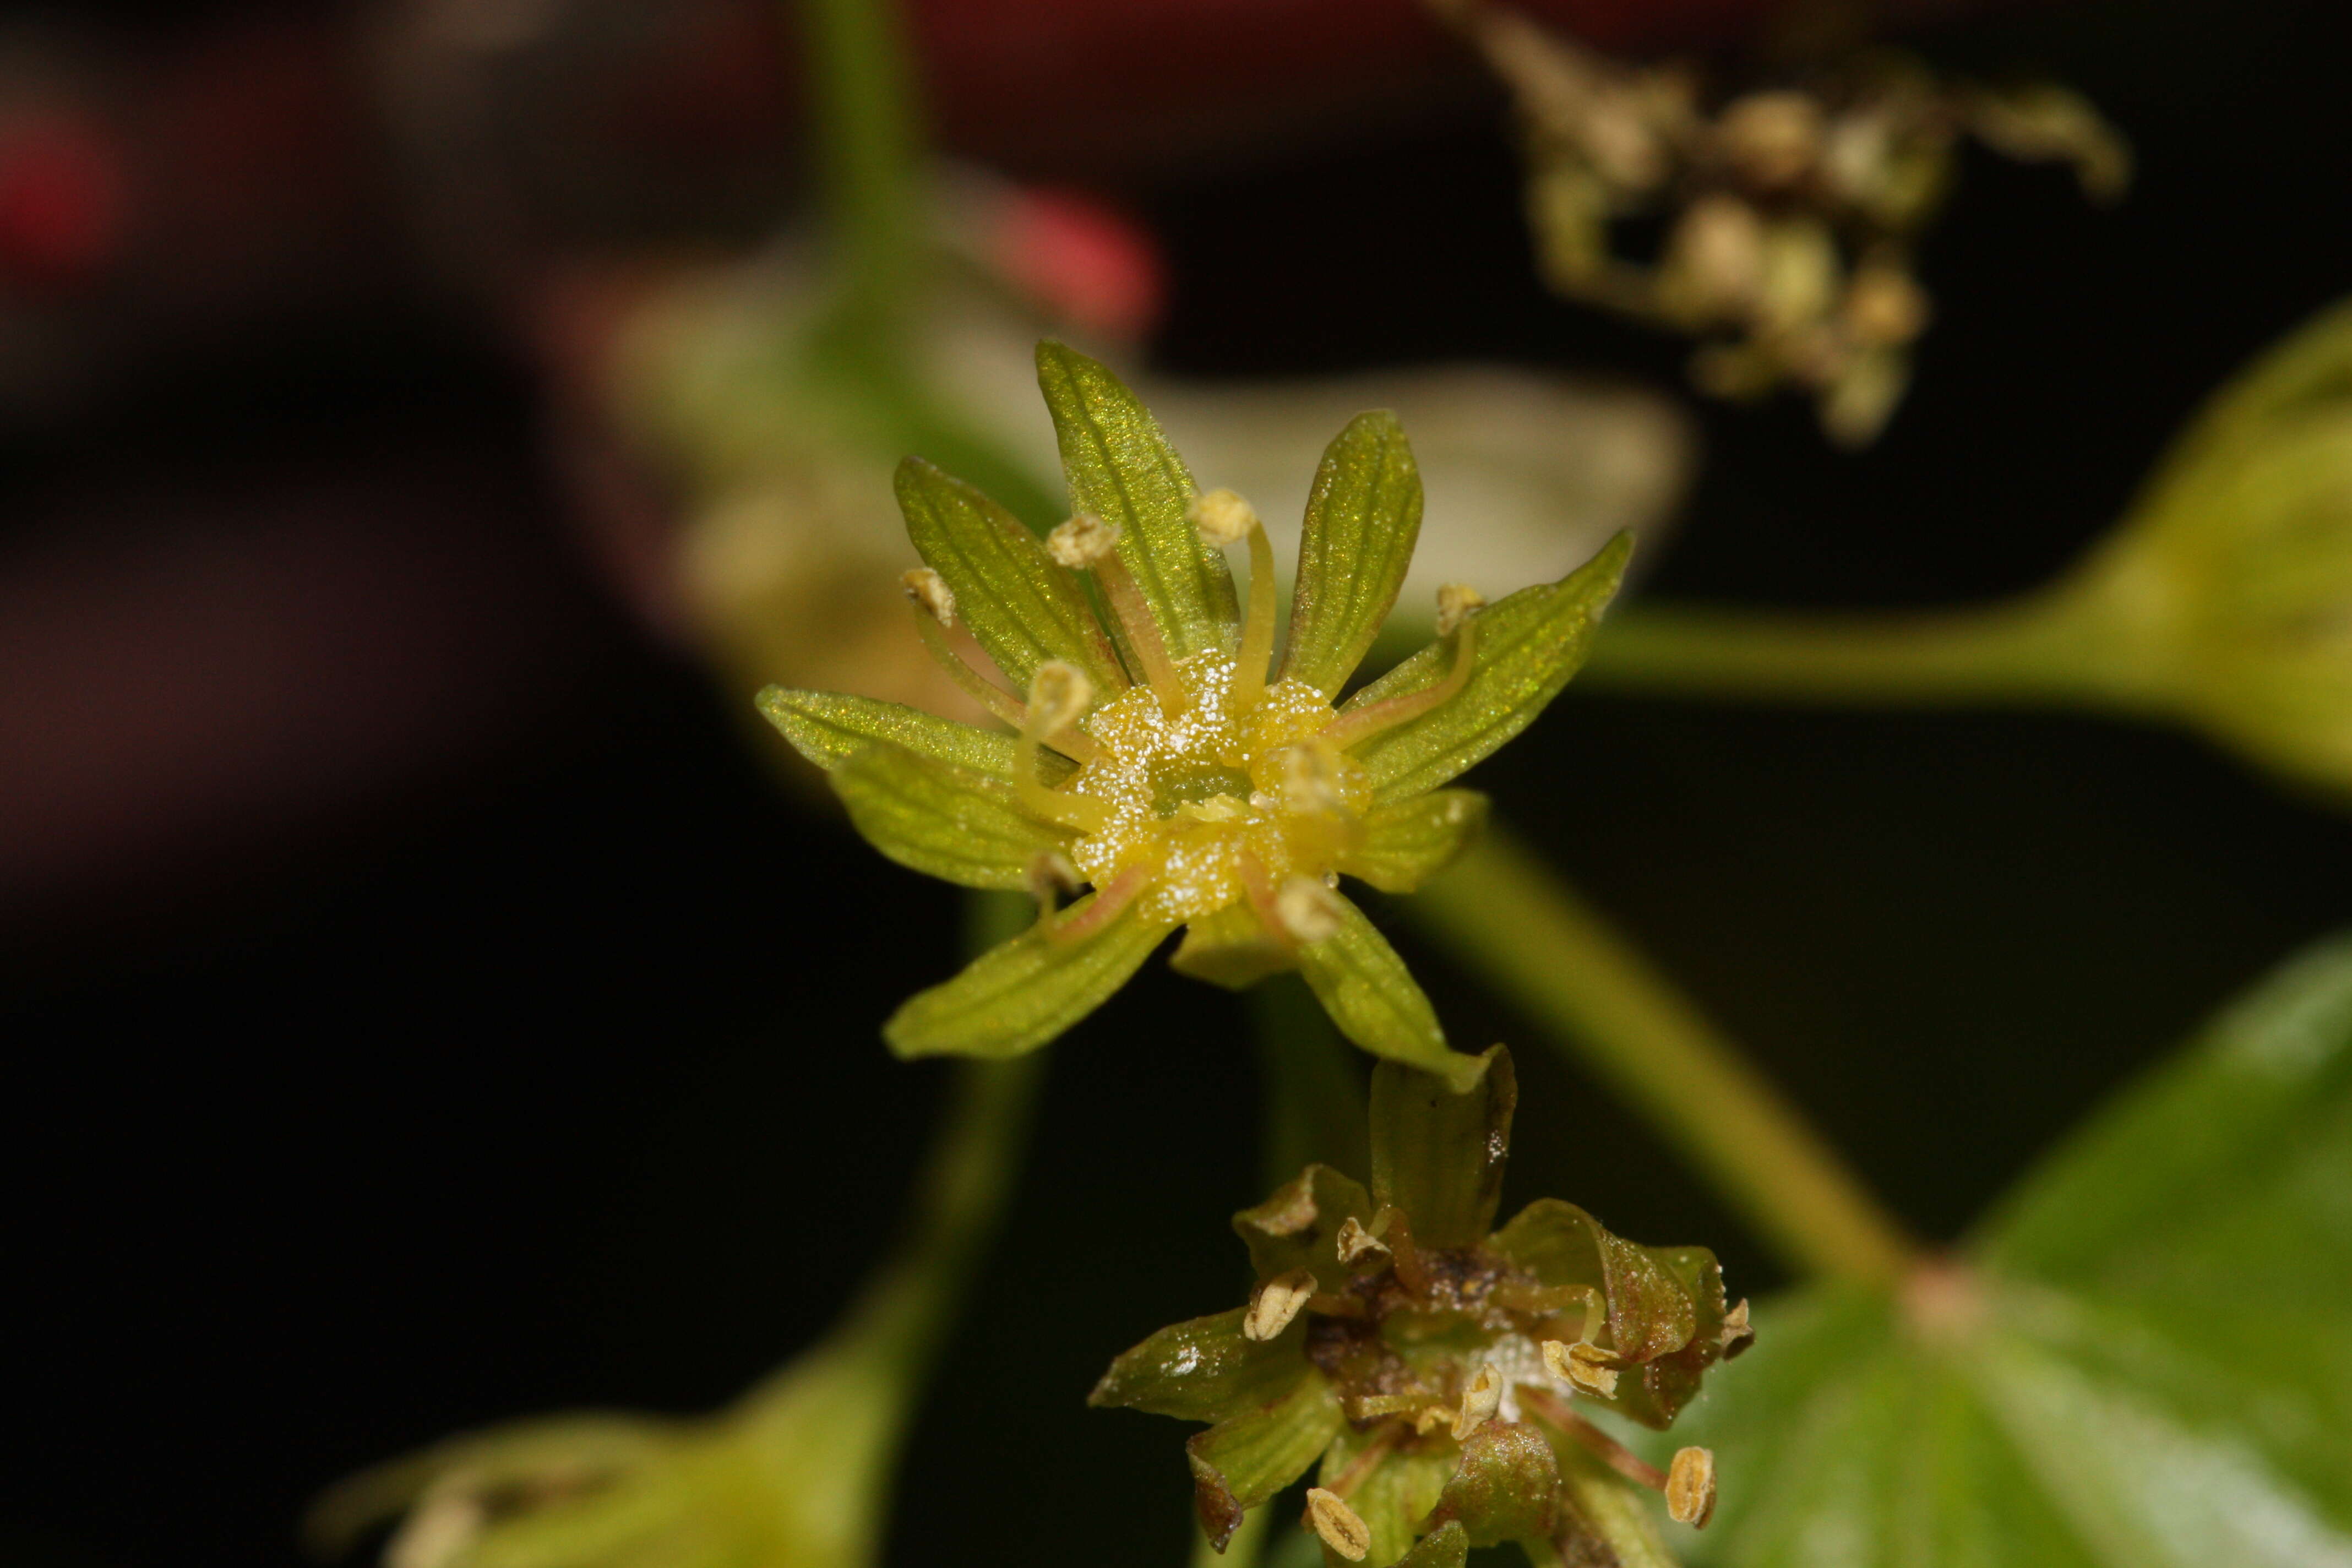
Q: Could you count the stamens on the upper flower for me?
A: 8